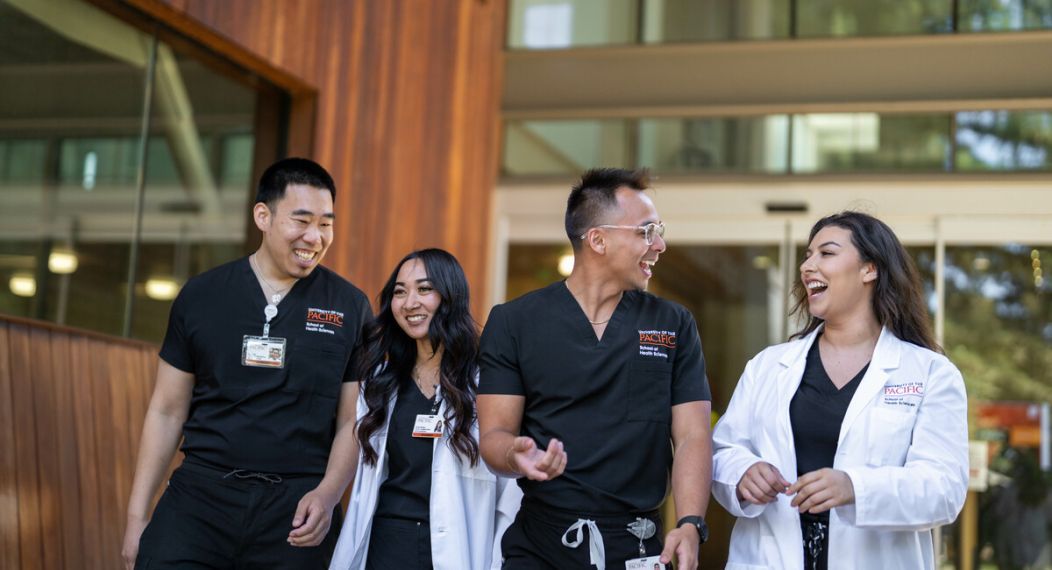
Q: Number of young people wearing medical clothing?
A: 4